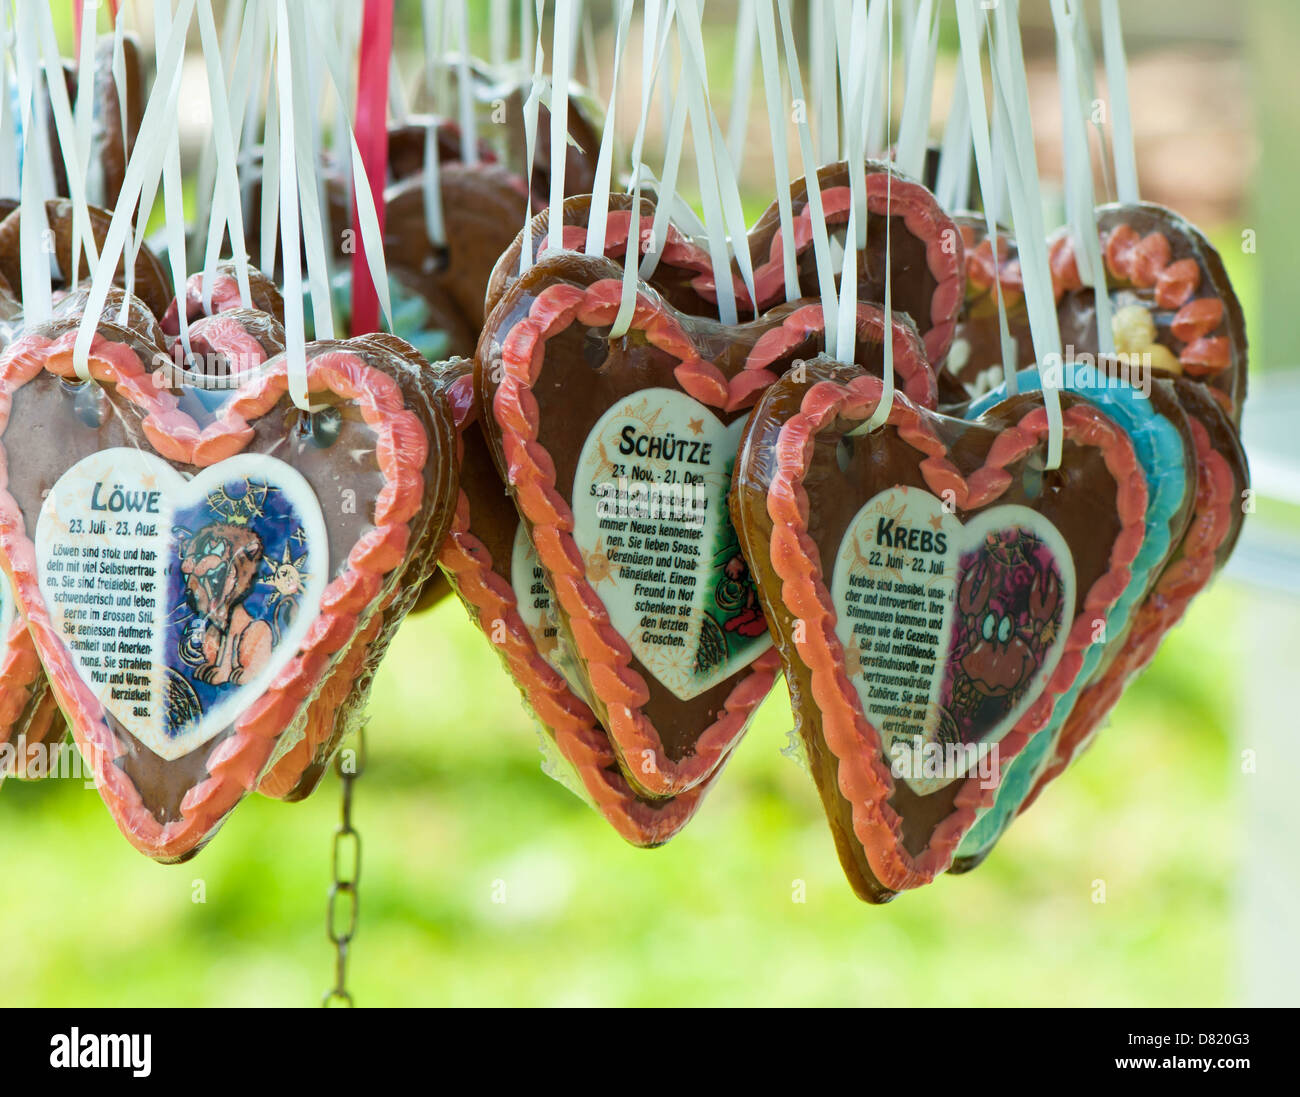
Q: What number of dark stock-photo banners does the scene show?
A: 1